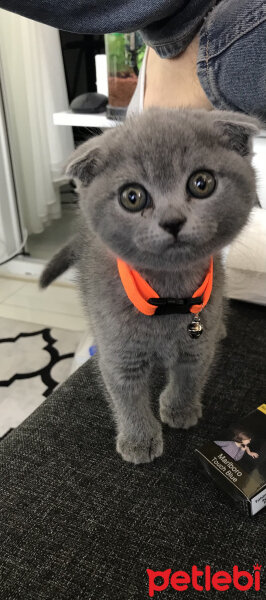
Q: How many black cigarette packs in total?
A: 1